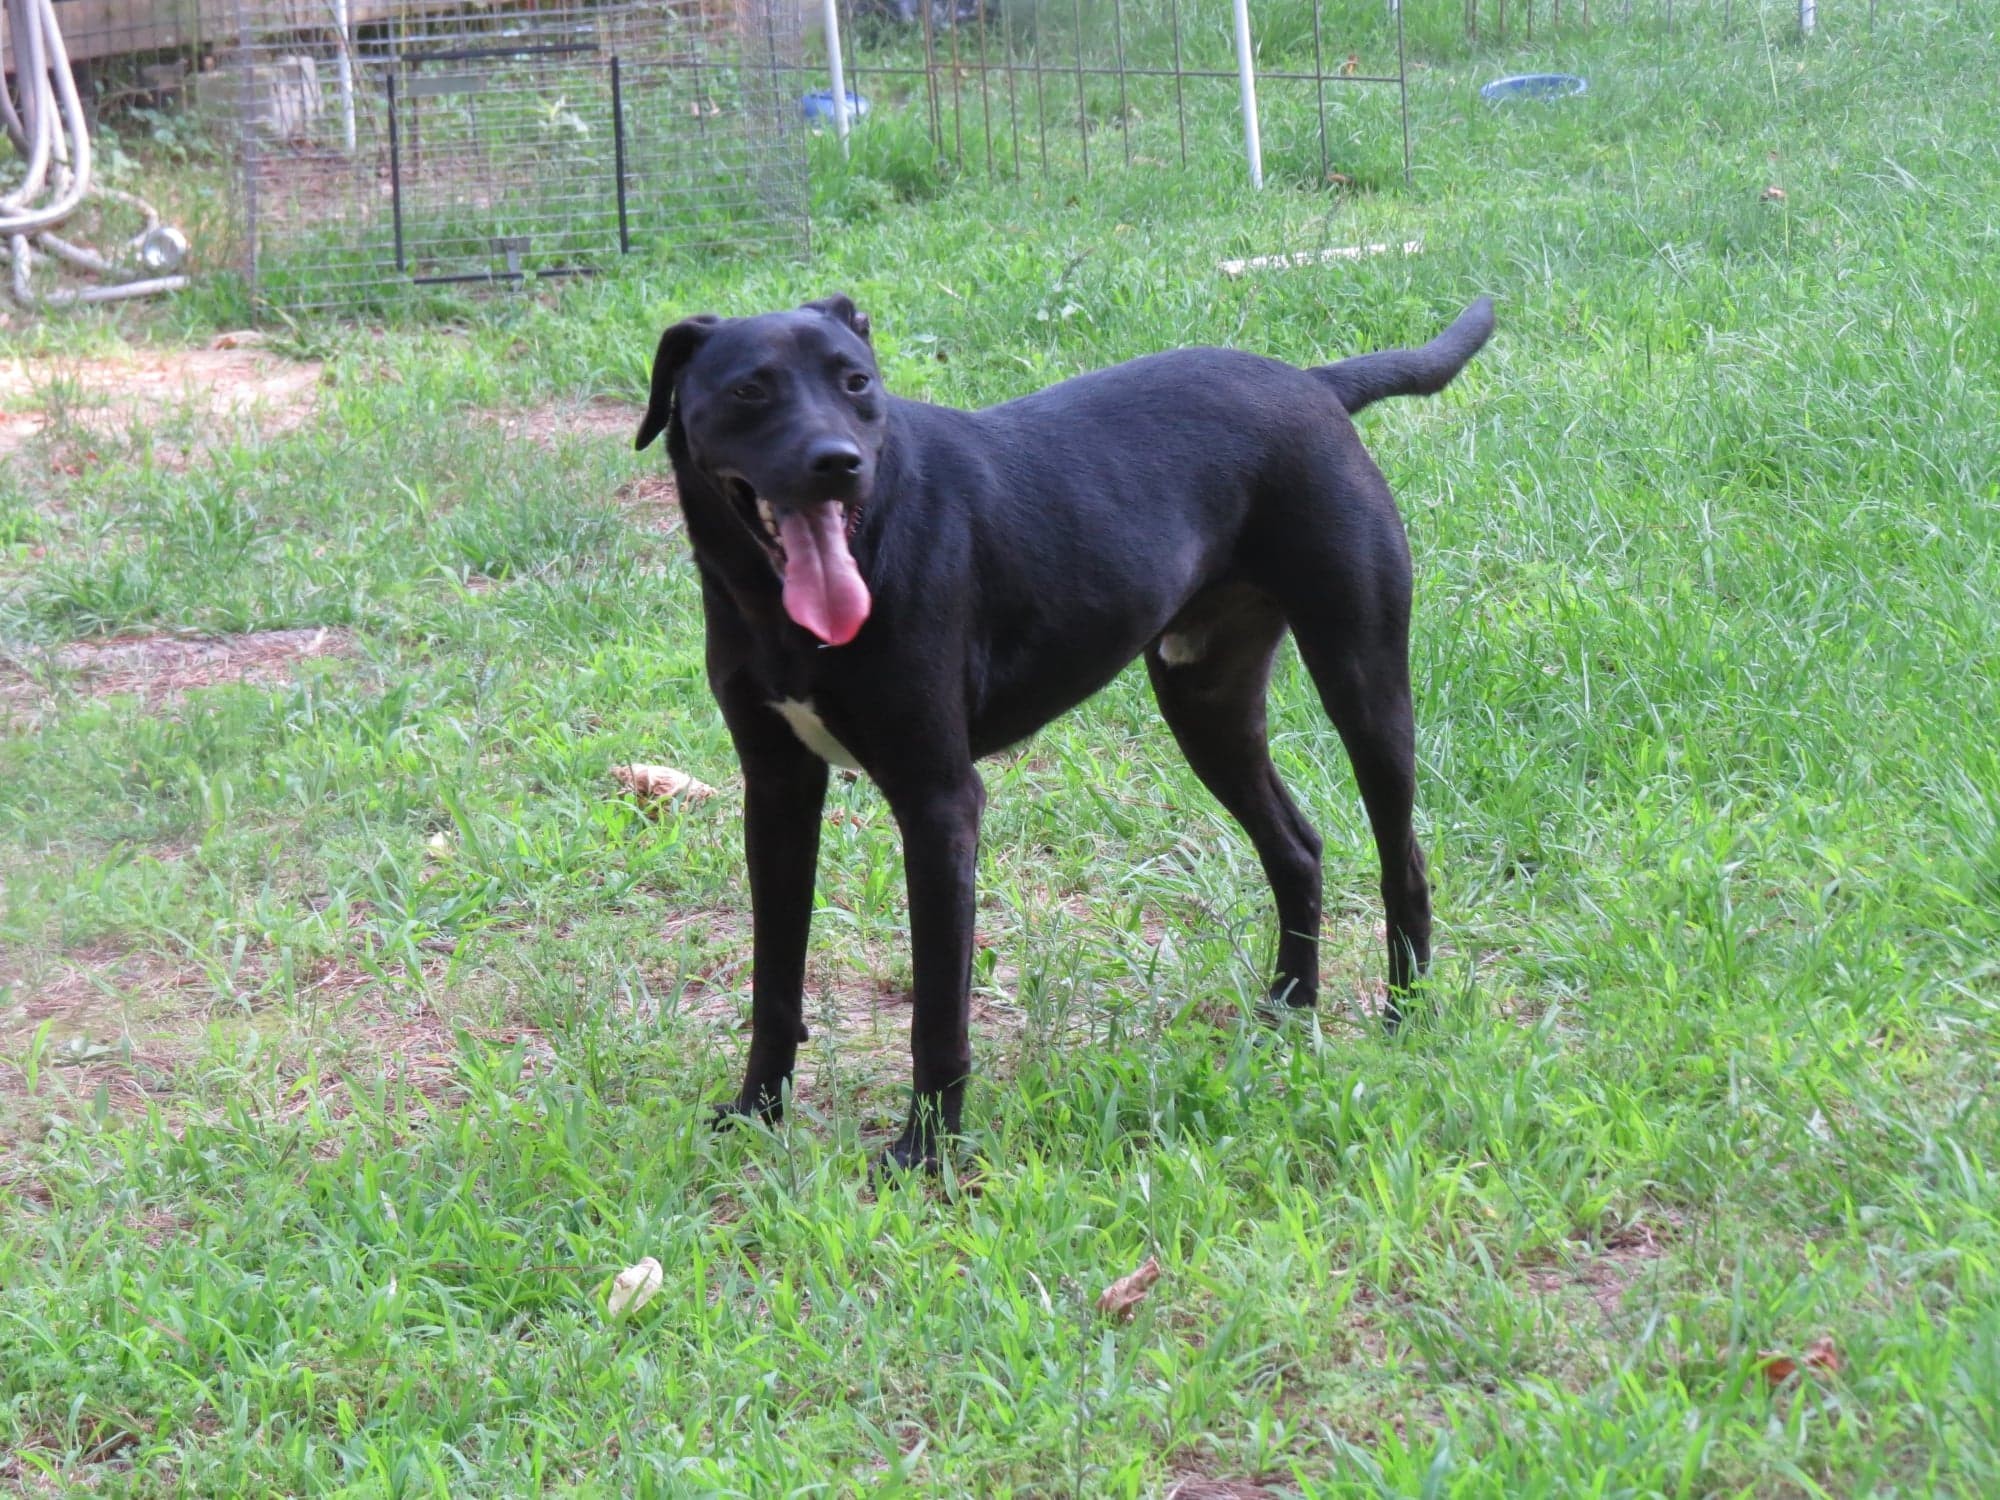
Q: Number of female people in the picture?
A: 0